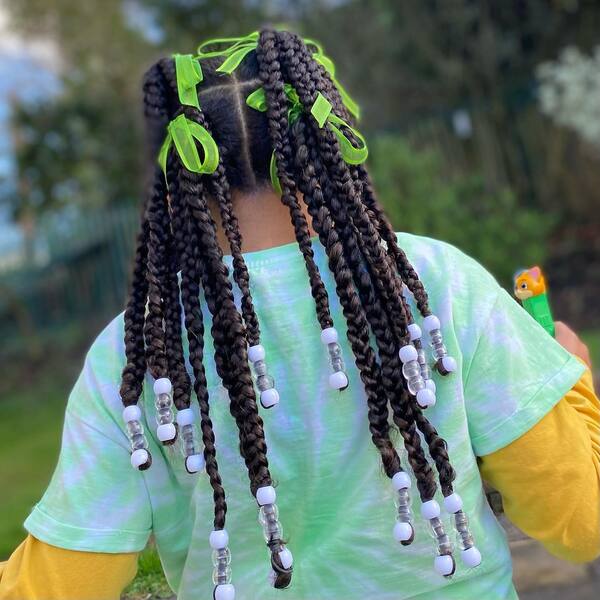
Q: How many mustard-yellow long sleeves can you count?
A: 2